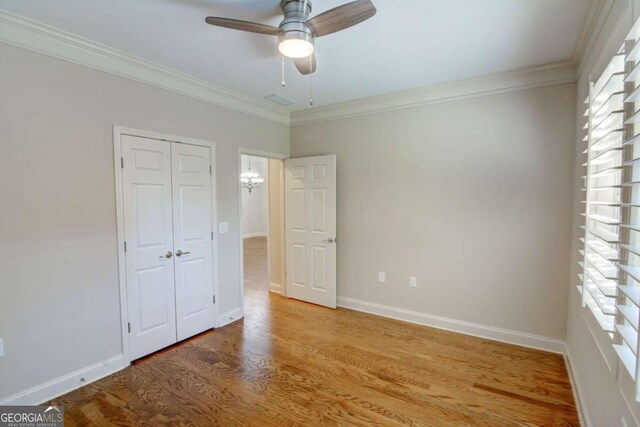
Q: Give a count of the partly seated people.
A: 0